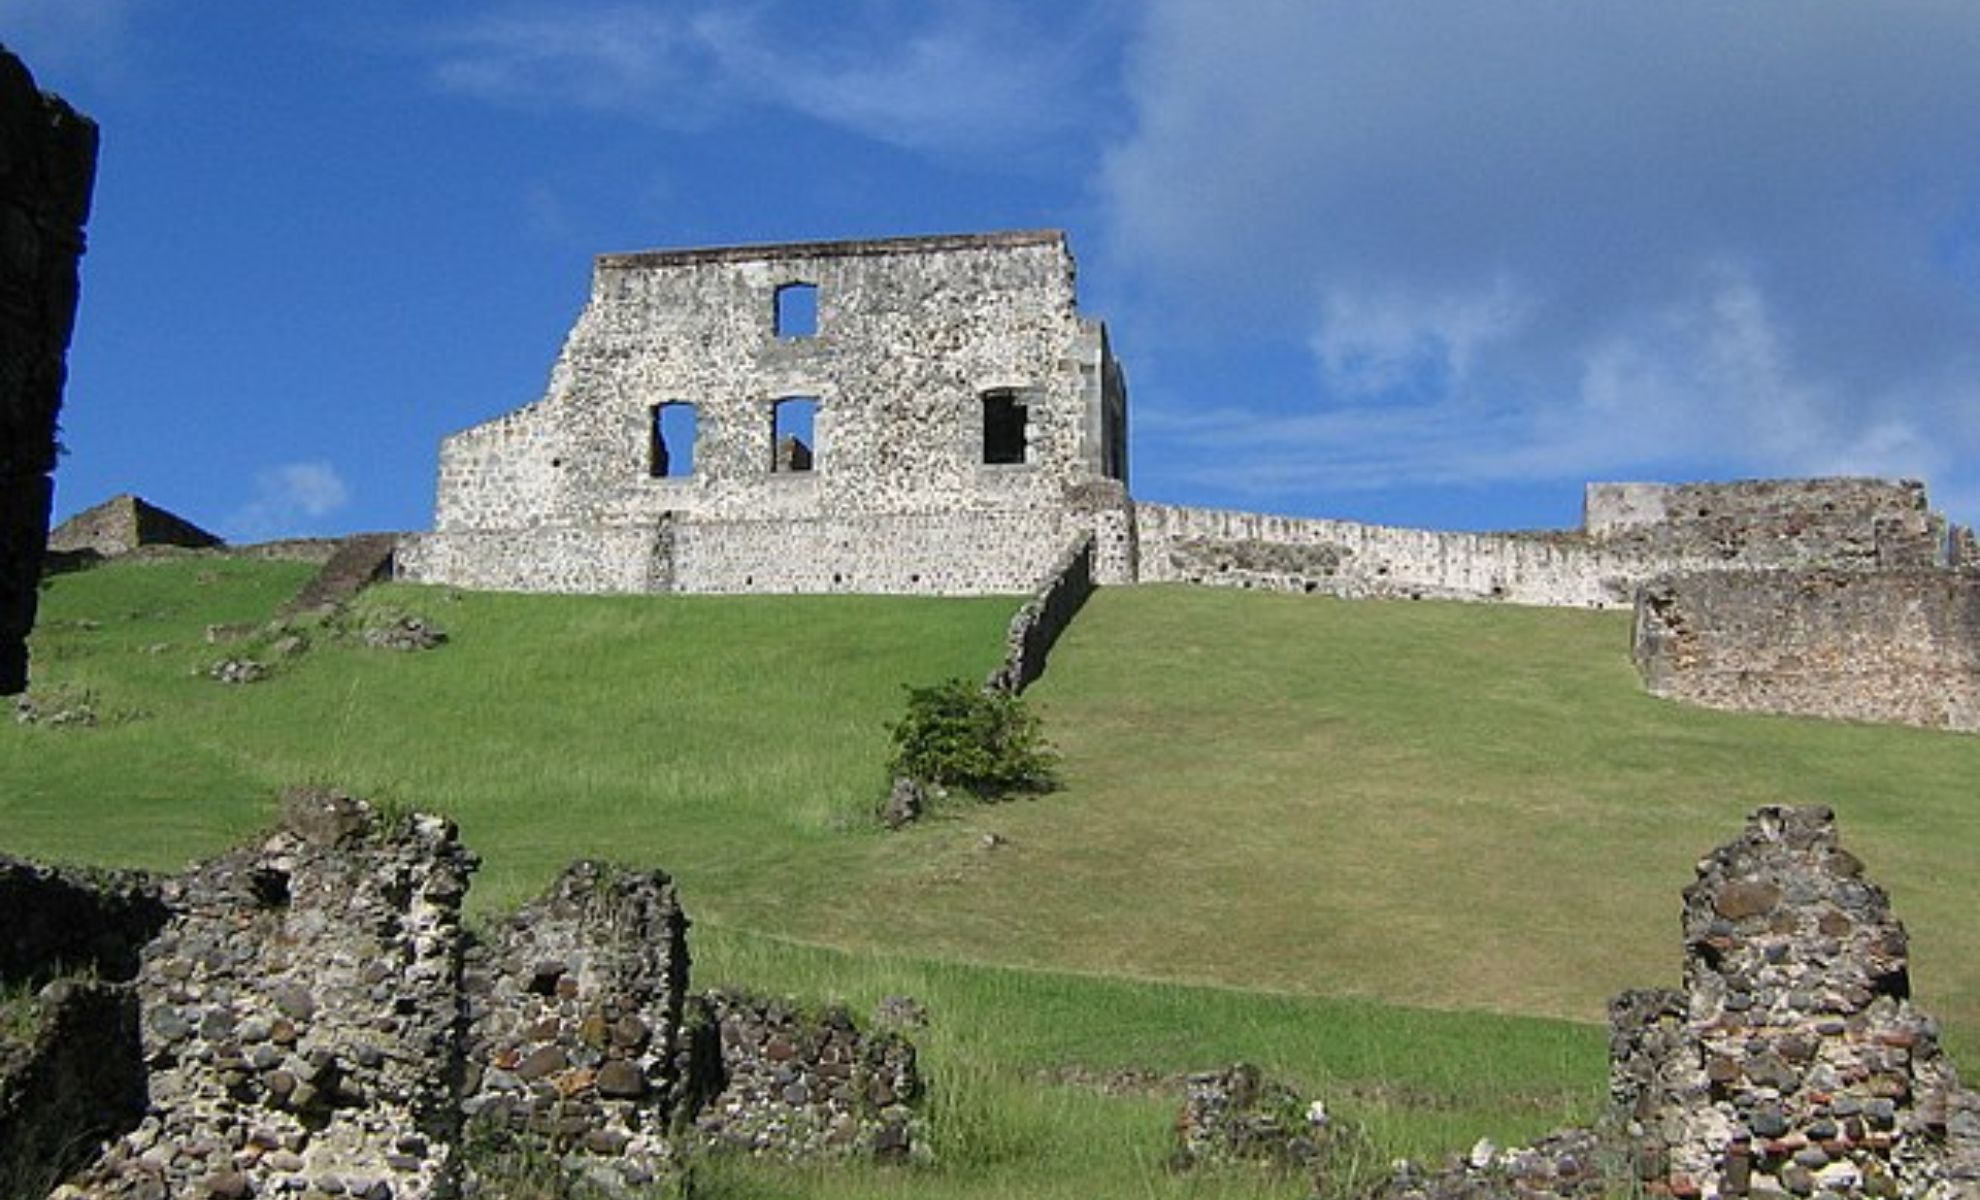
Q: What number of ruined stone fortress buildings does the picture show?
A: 1